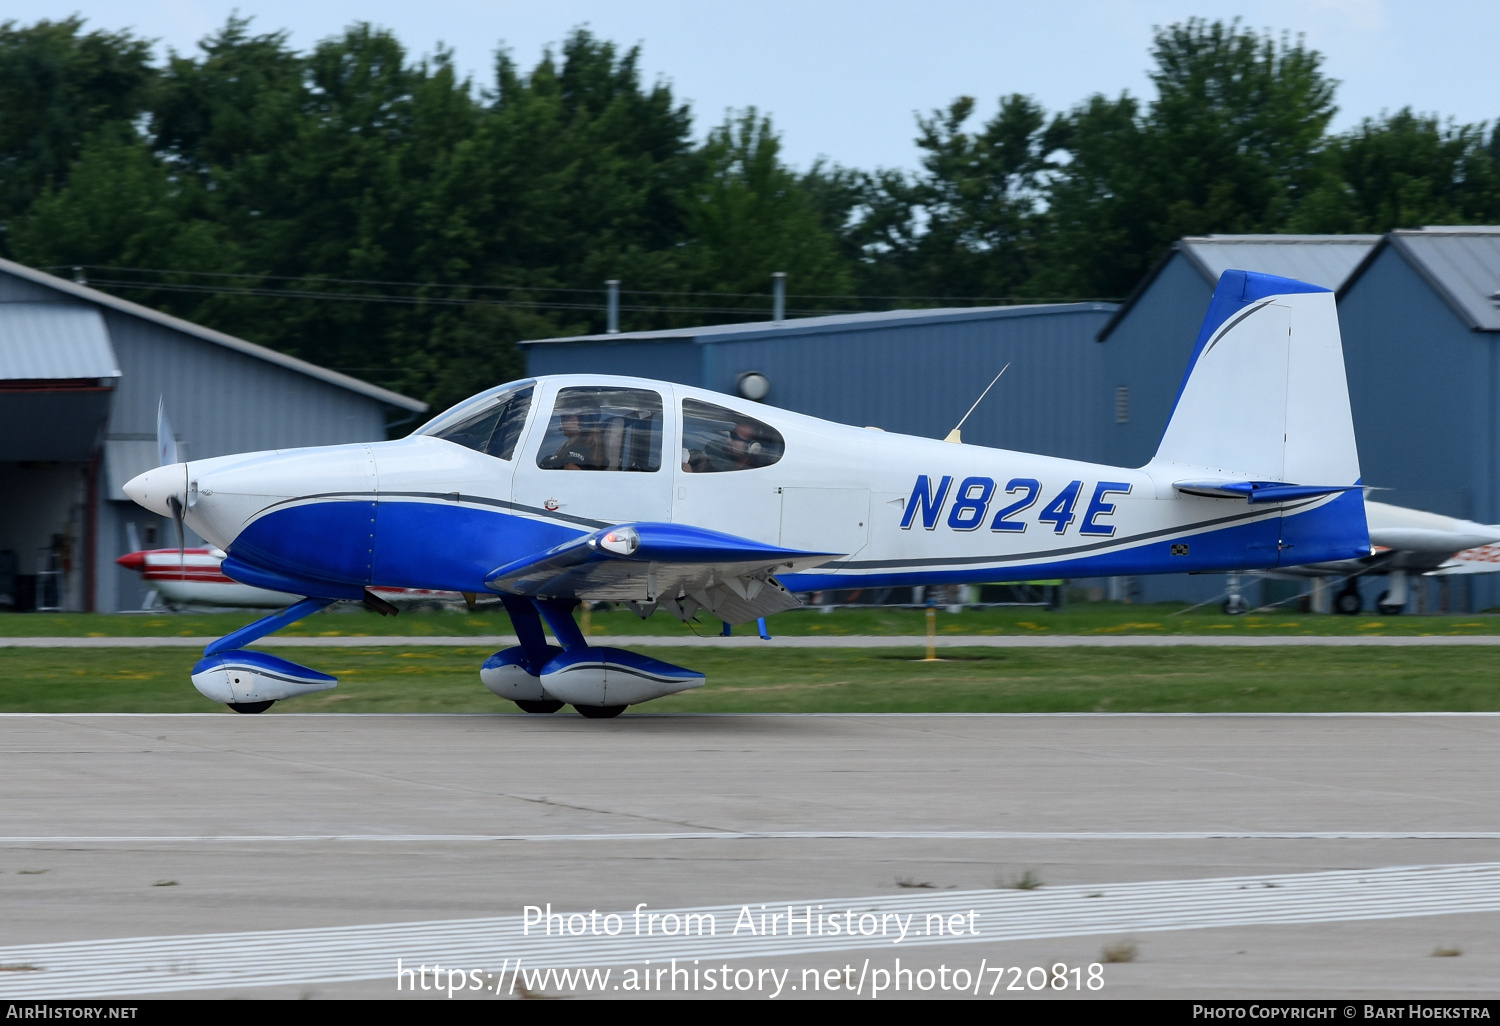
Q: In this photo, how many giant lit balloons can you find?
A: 0